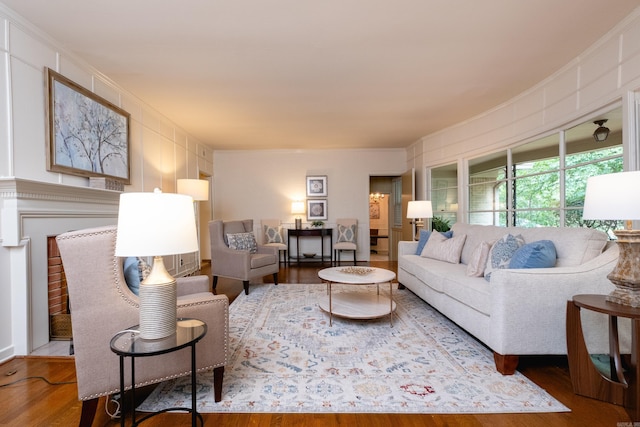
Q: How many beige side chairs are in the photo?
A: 2